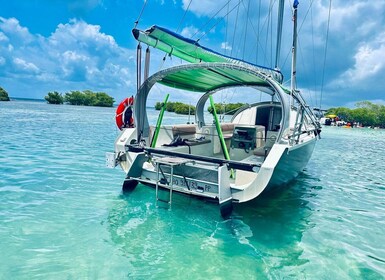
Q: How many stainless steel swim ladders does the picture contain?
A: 1